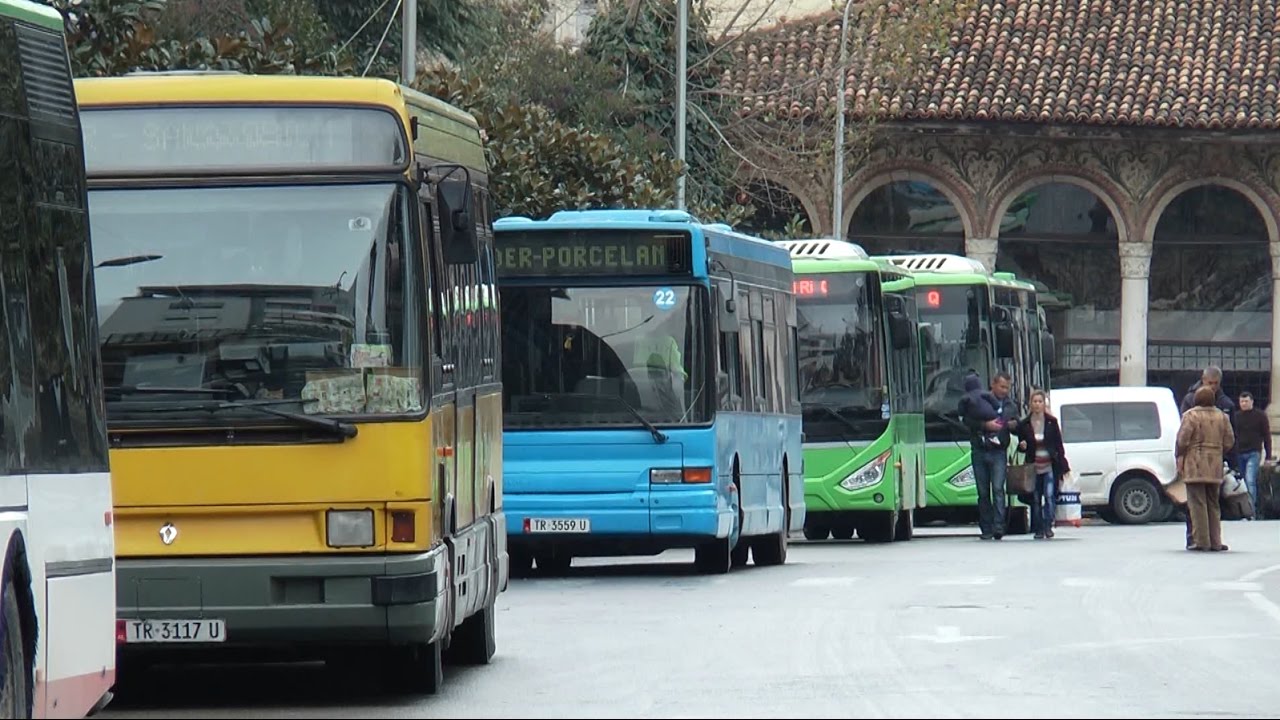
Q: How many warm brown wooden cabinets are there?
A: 0